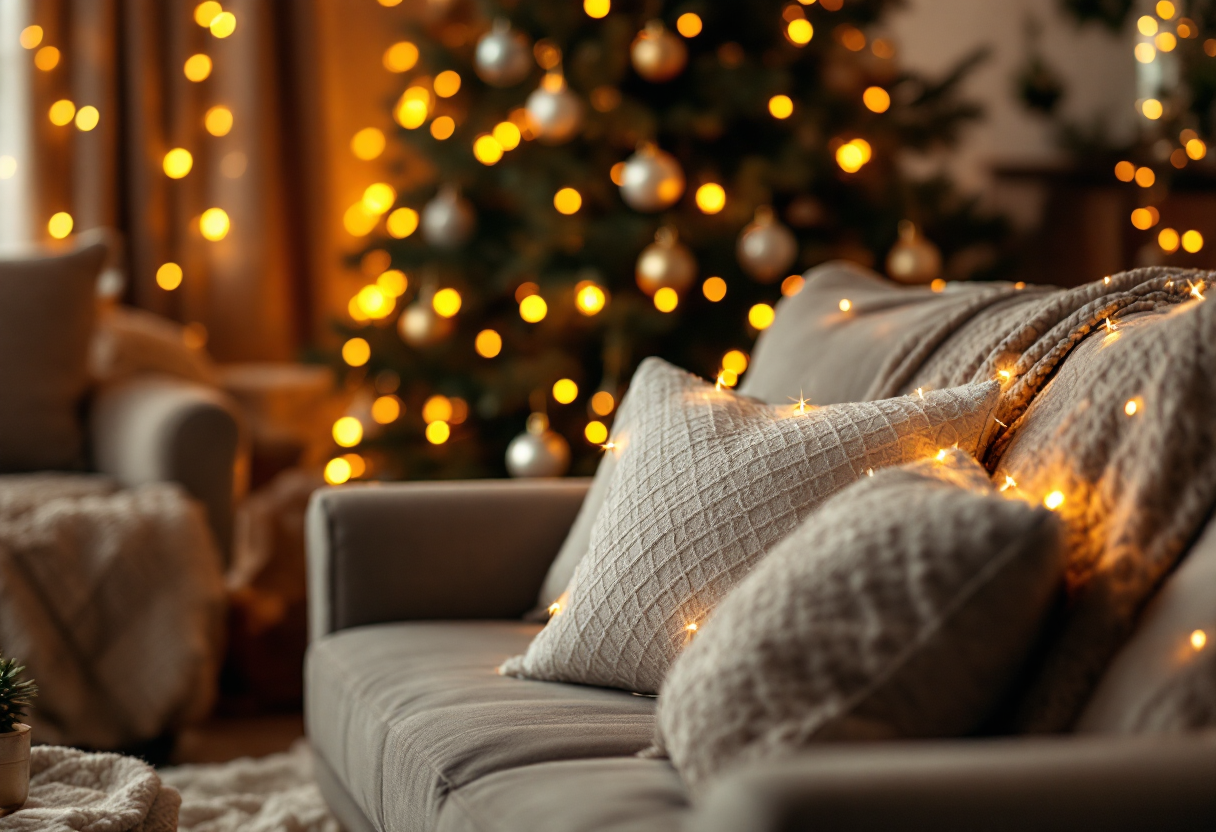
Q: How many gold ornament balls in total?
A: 4